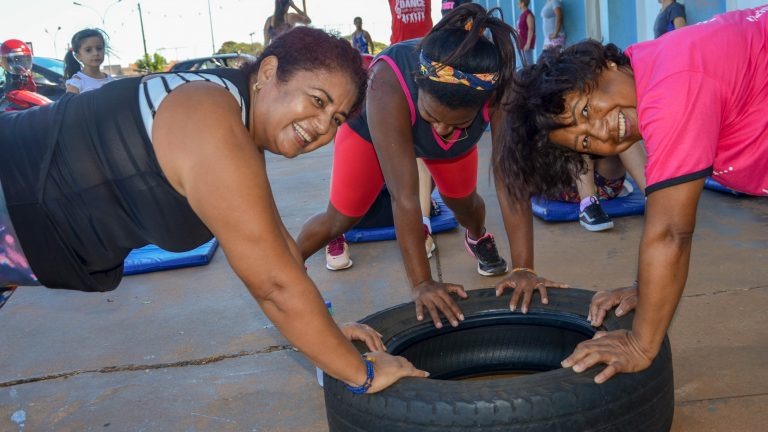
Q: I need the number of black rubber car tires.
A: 1